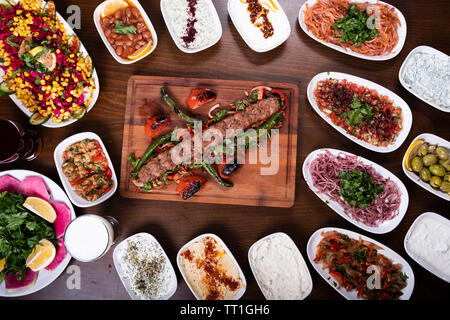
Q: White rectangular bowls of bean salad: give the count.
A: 1